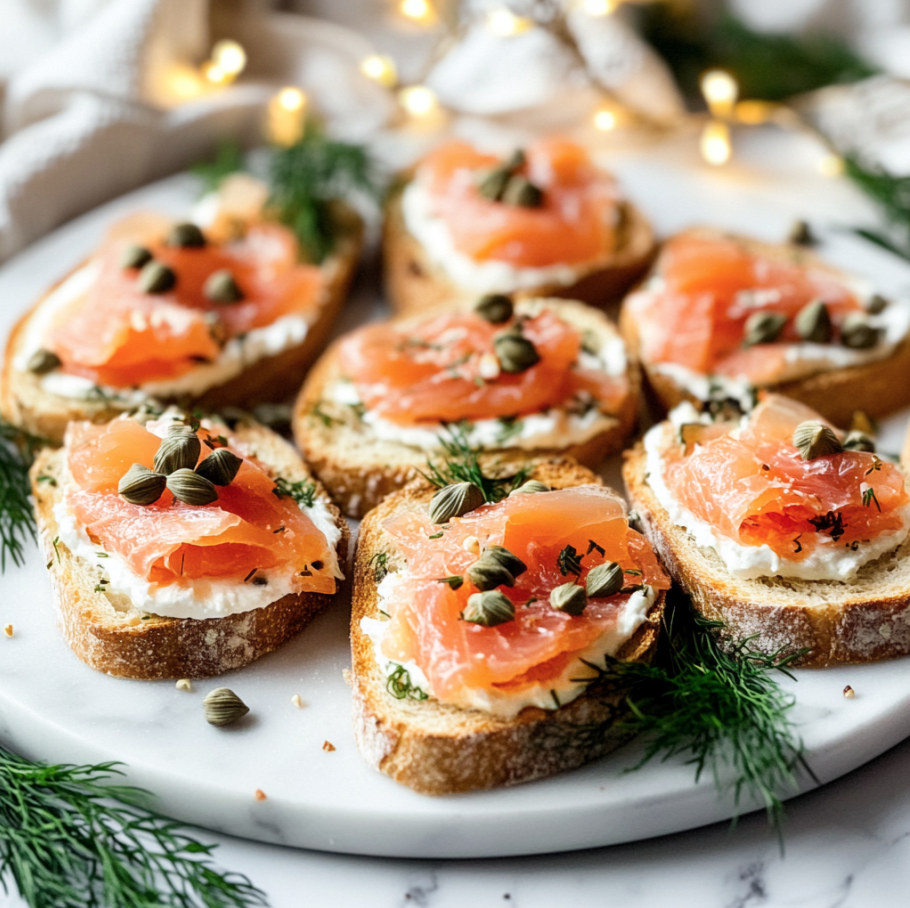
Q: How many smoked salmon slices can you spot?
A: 7